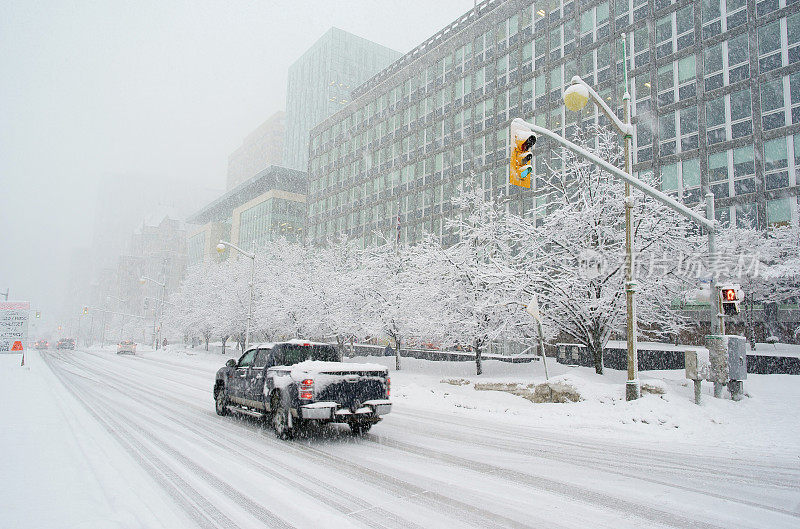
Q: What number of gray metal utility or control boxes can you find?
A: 2